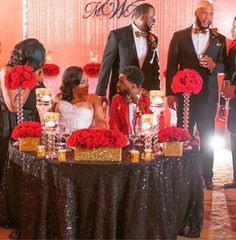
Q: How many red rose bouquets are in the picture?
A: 7